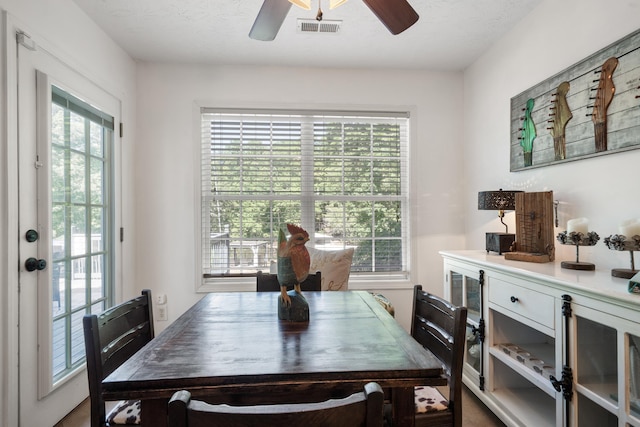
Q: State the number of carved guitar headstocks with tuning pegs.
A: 3